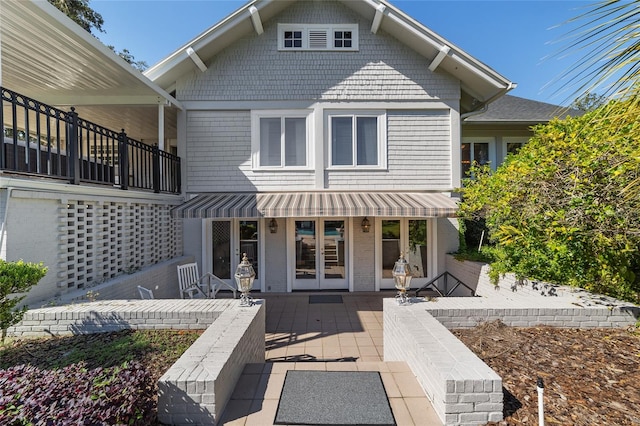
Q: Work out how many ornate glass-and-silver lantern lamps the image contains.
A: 2